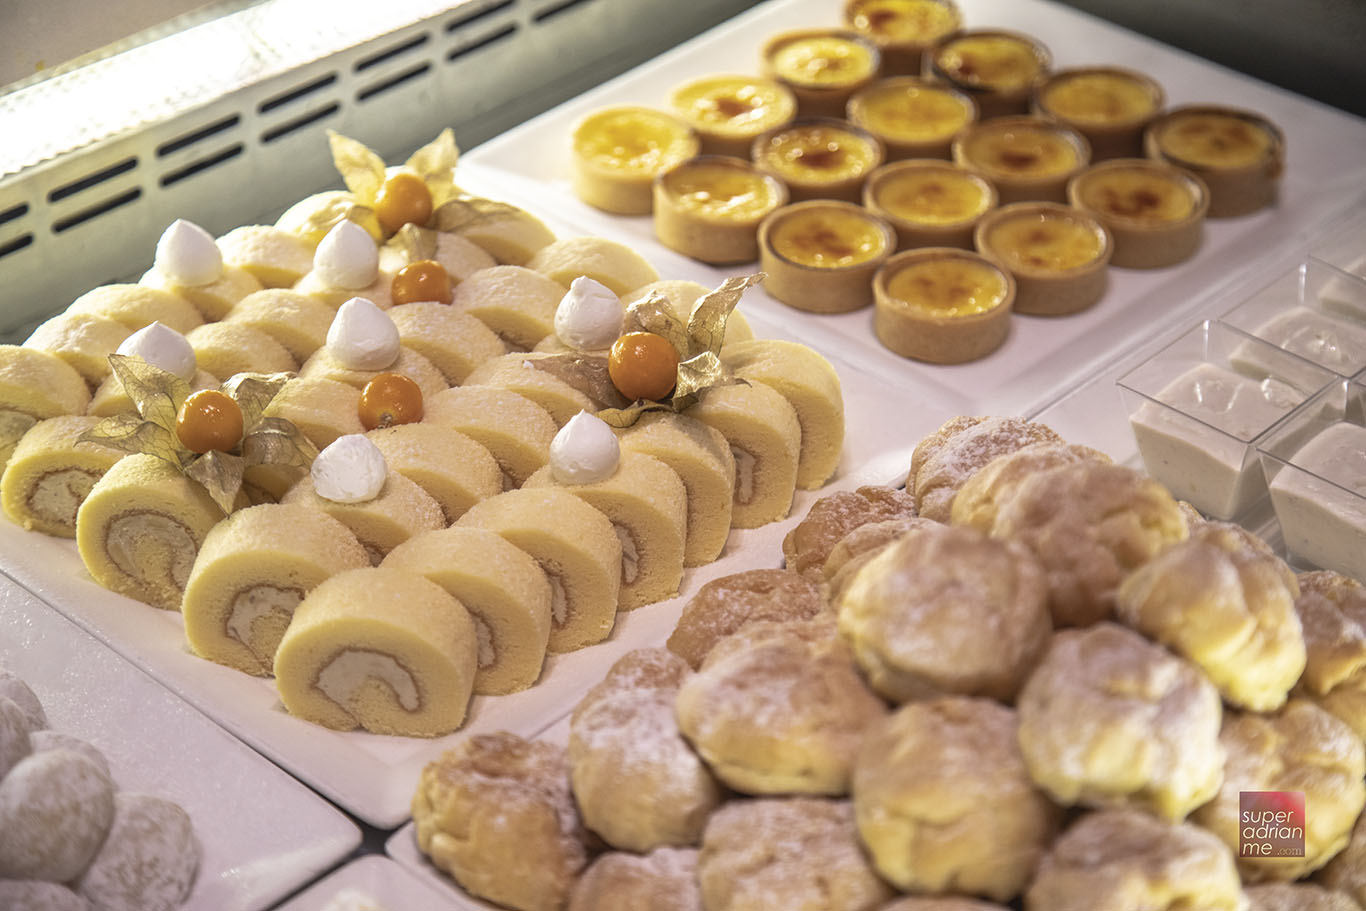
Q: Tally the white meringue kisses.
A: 7